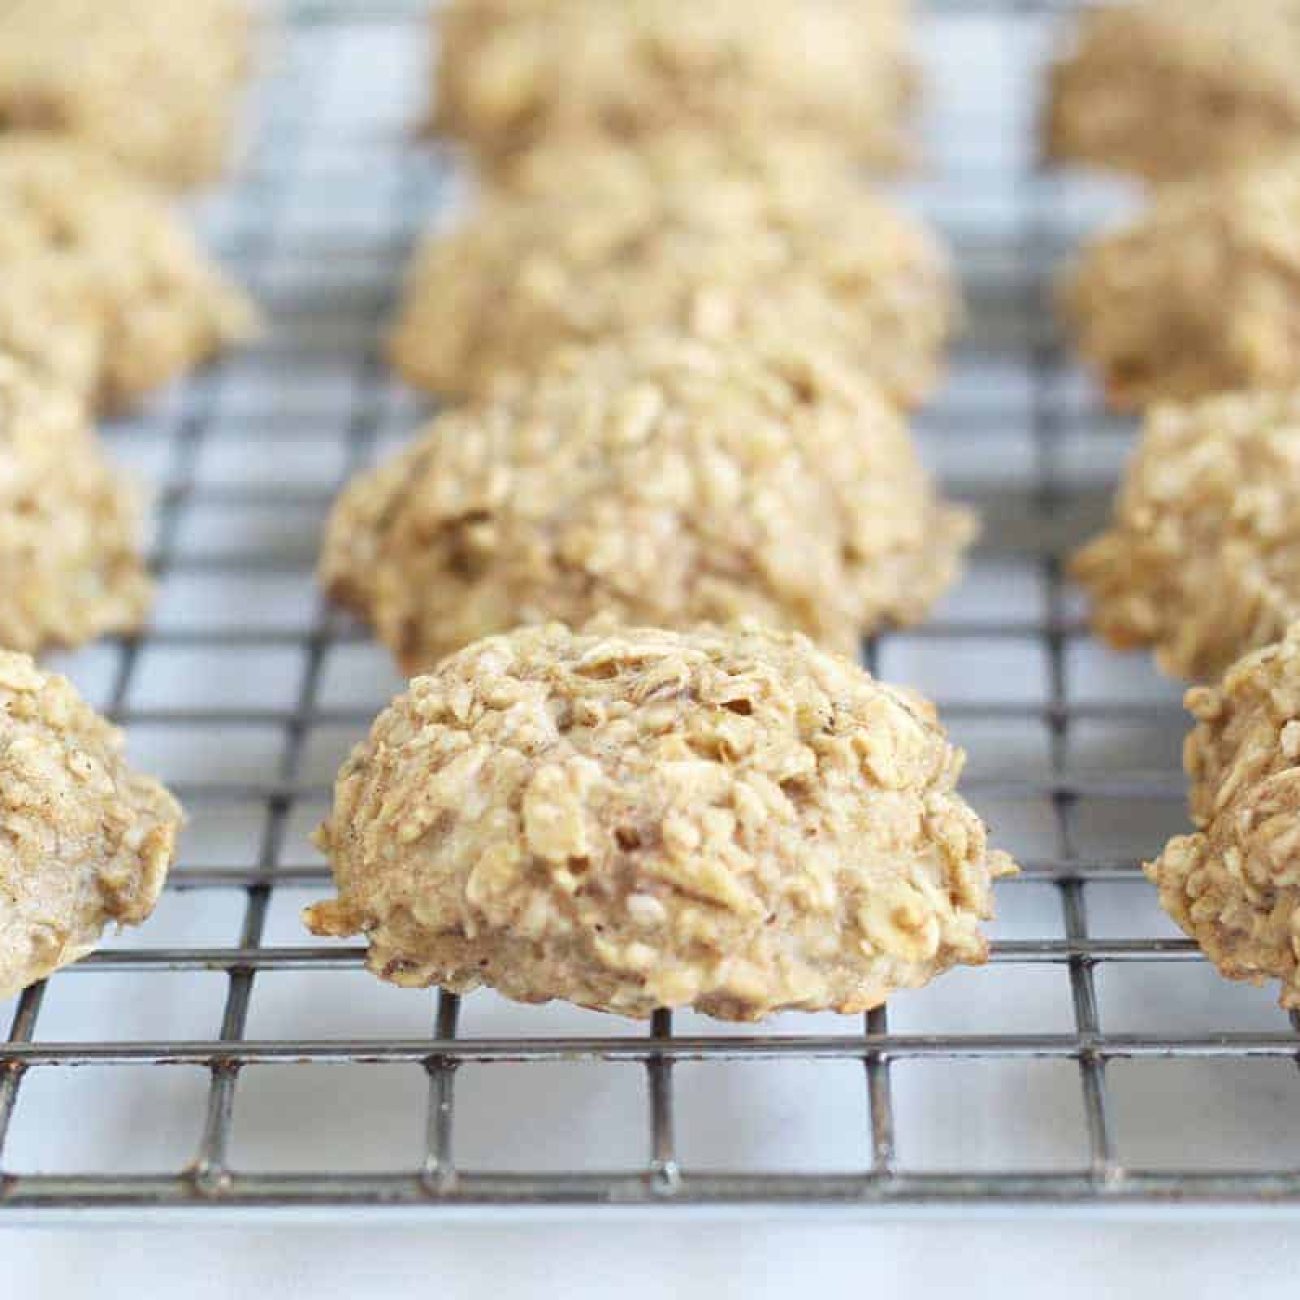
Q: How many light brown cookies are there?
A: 12